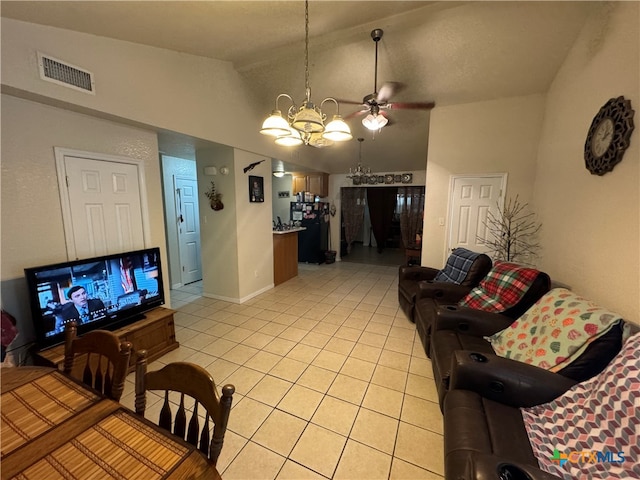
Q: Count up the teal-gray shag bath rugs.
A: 0